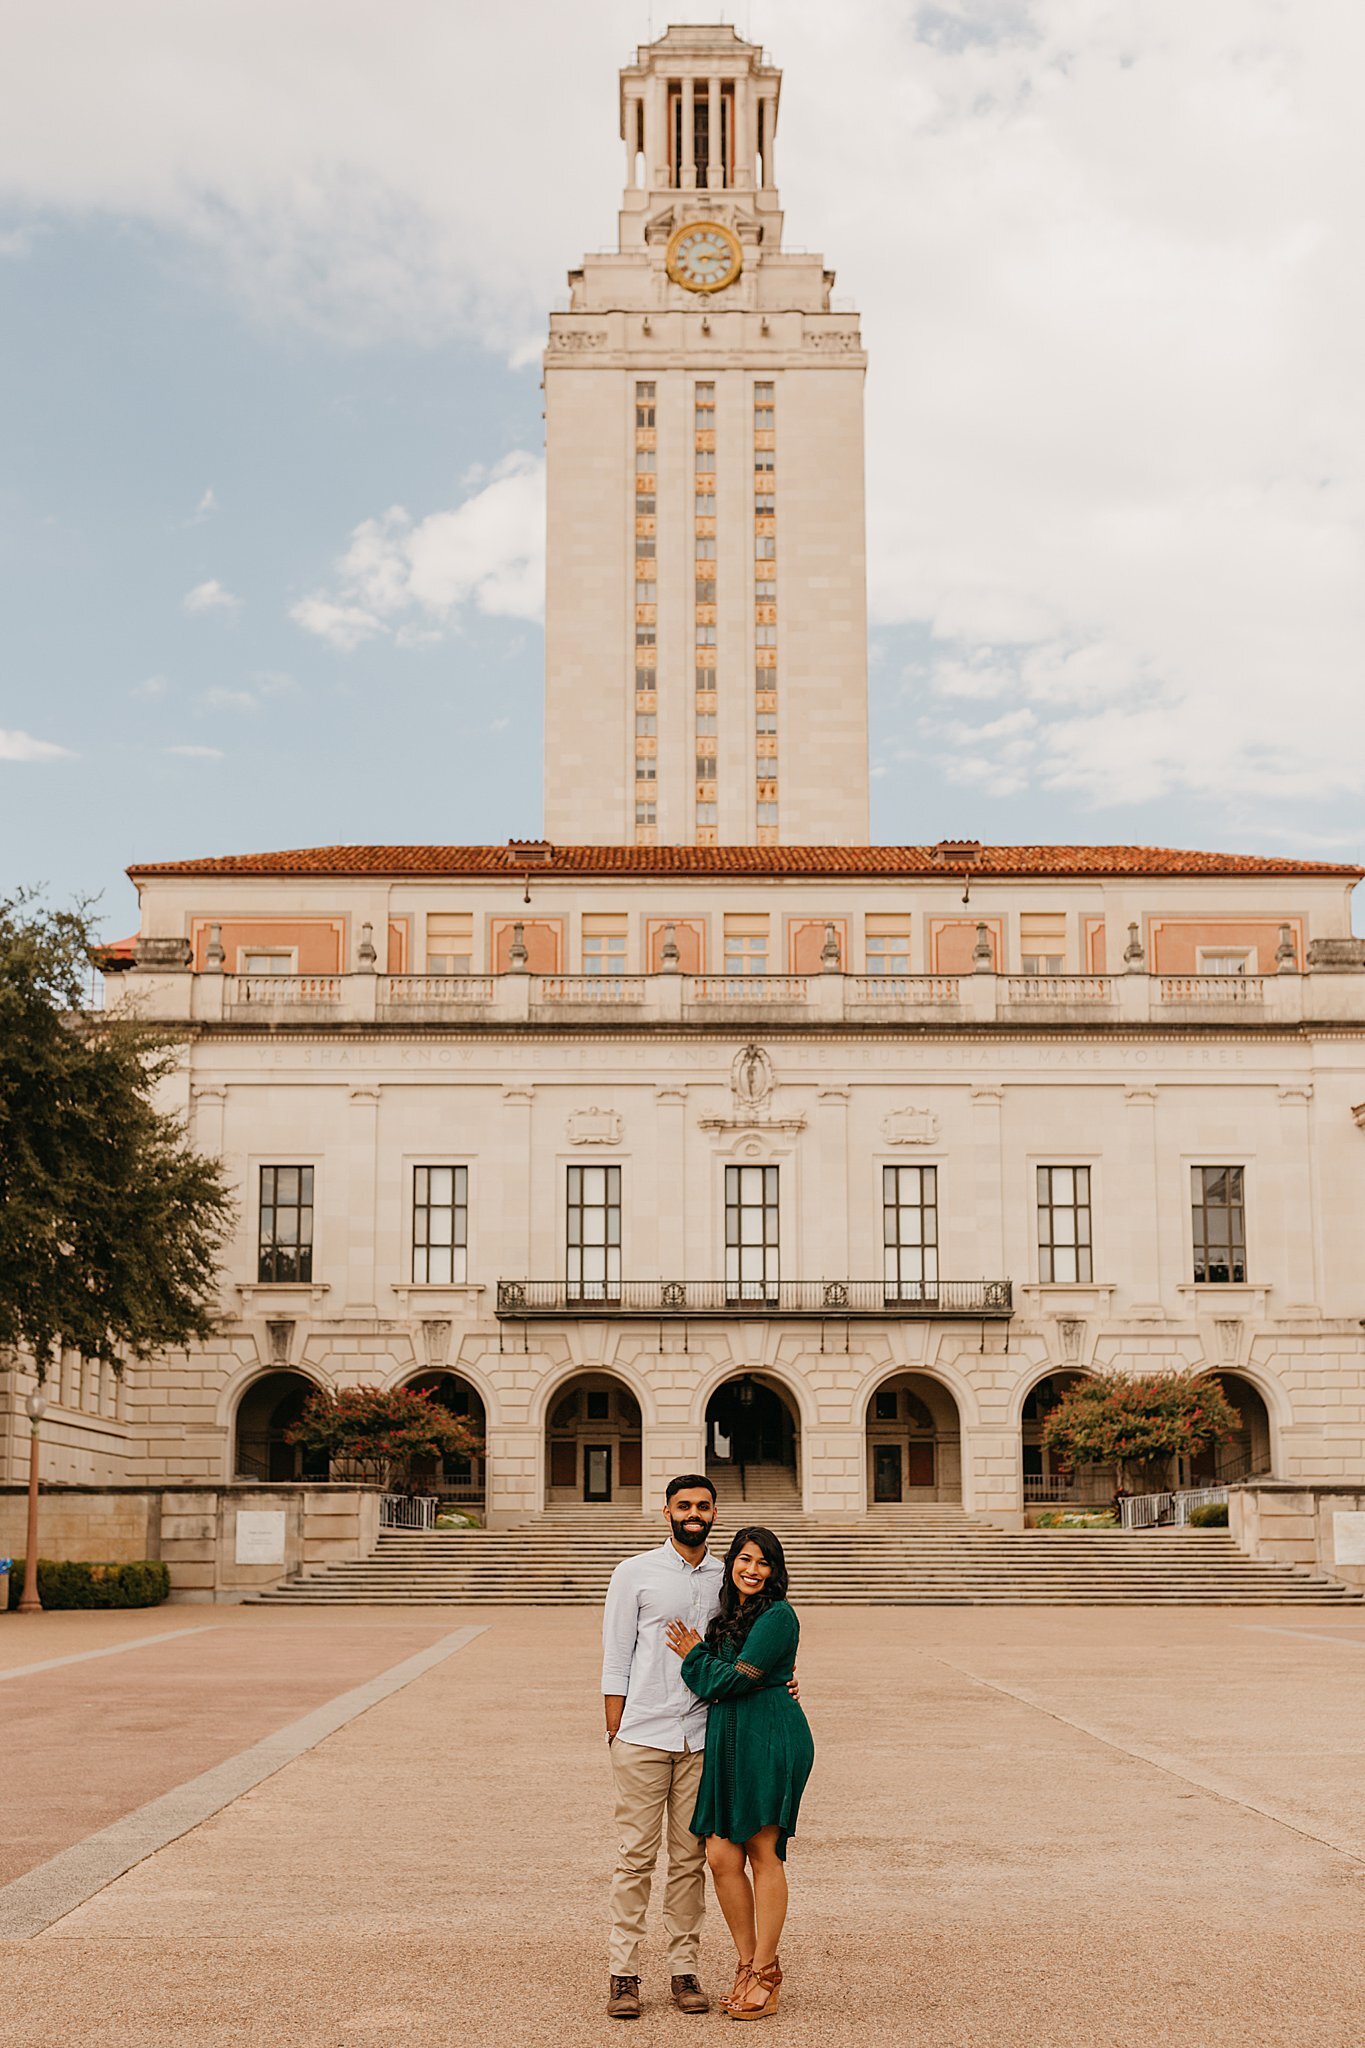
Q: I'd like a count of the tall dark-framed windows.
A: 7